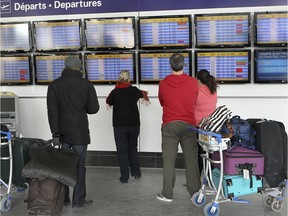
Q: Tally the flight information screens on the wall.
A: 12